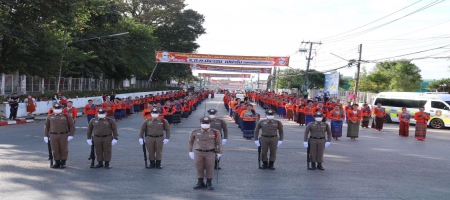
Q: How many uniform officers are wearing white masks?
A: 7